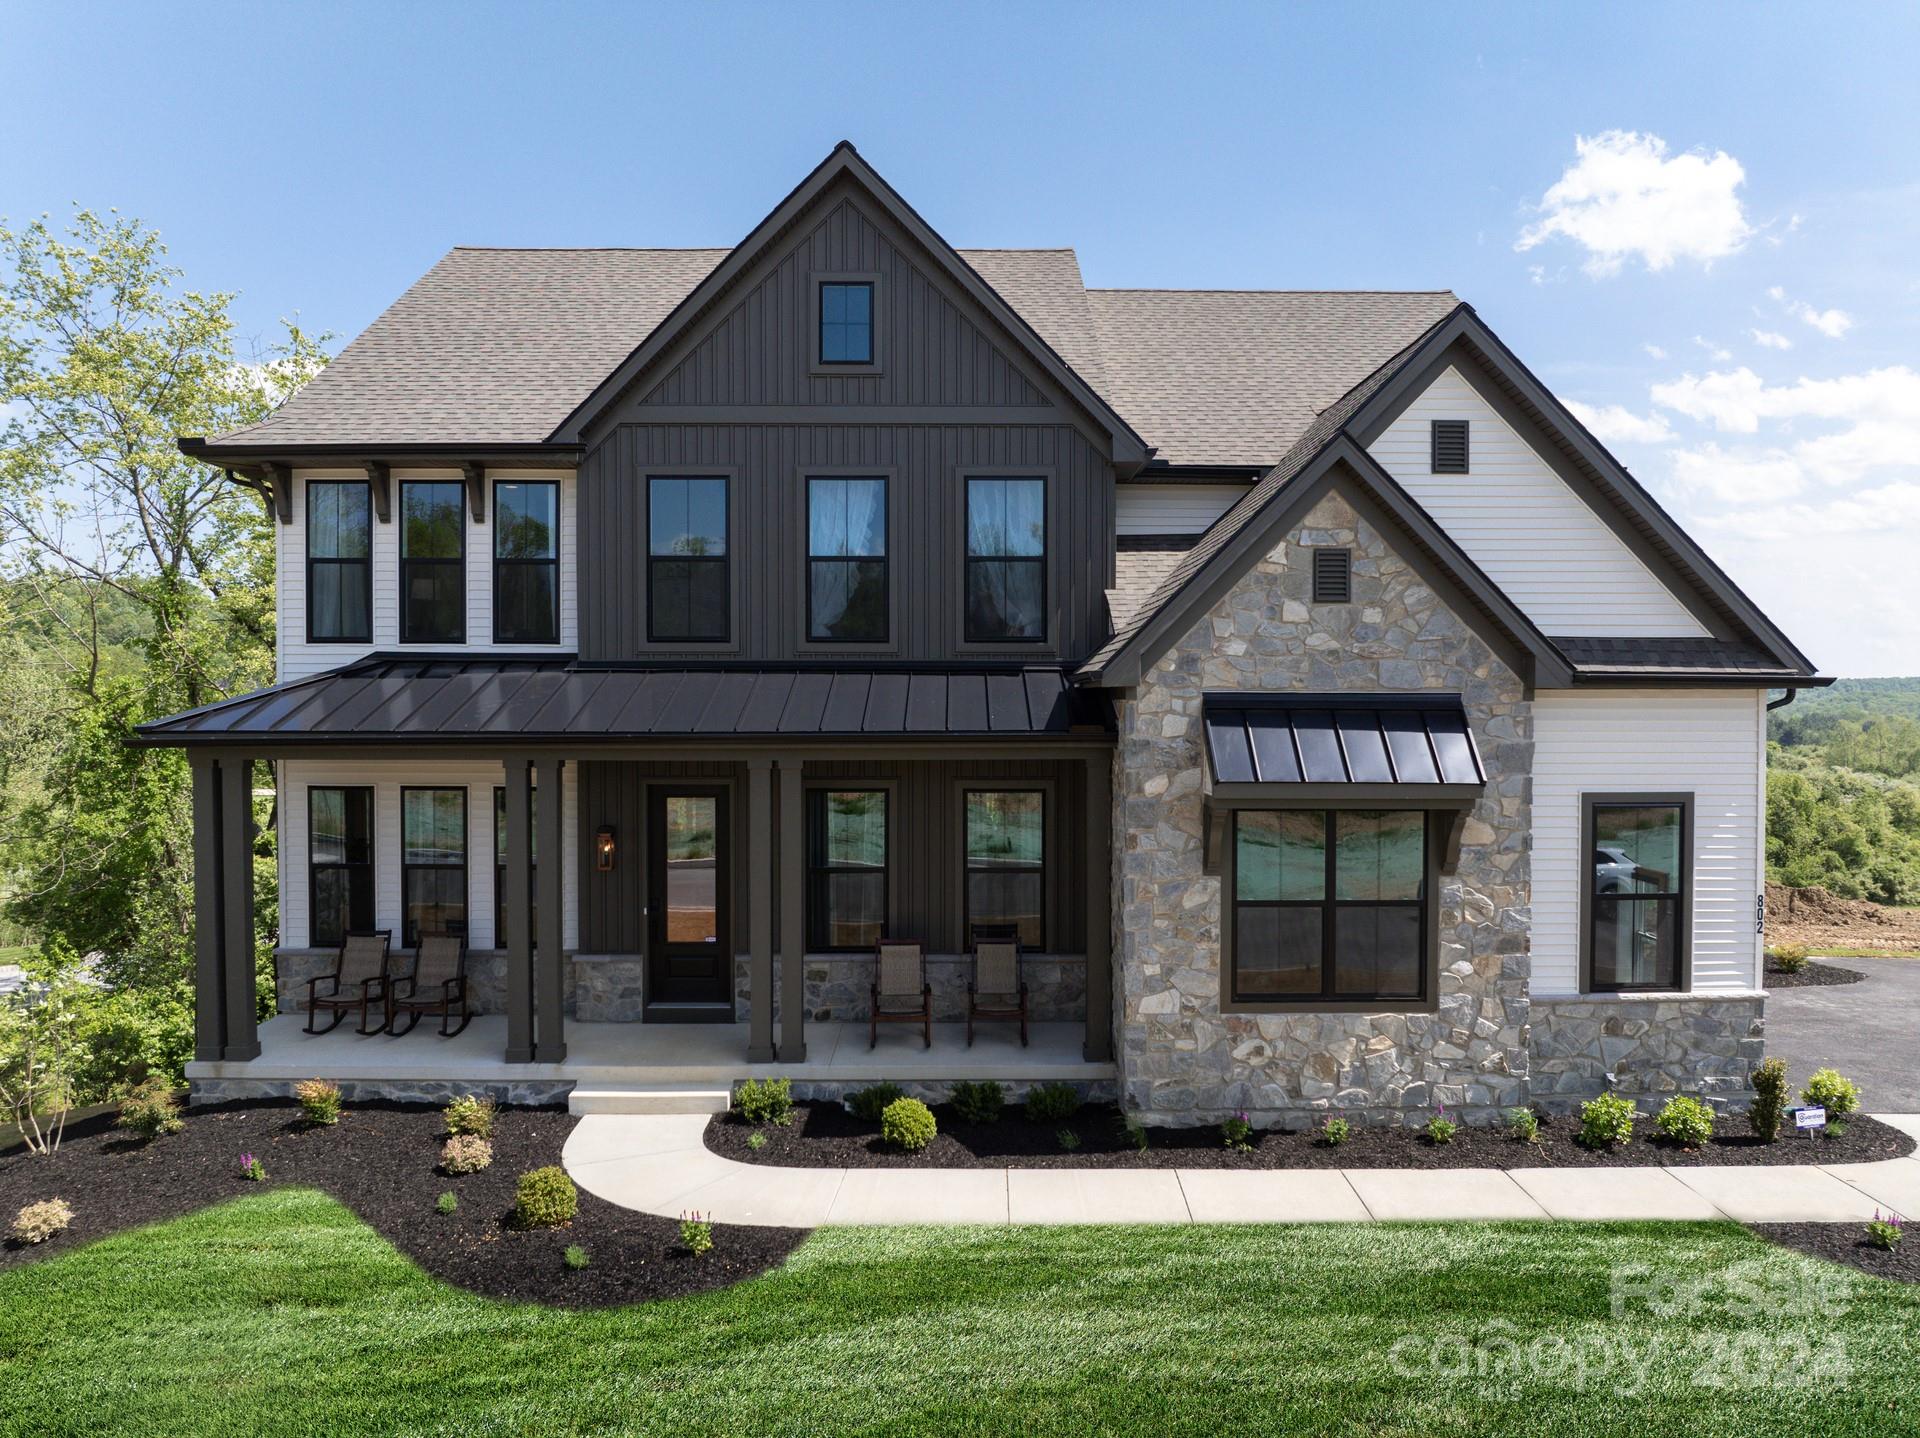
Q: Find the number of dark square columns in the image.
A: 7